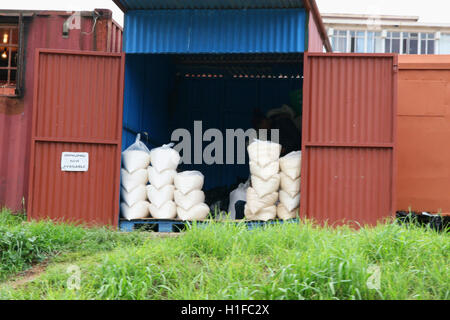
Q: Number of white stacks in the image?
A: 5